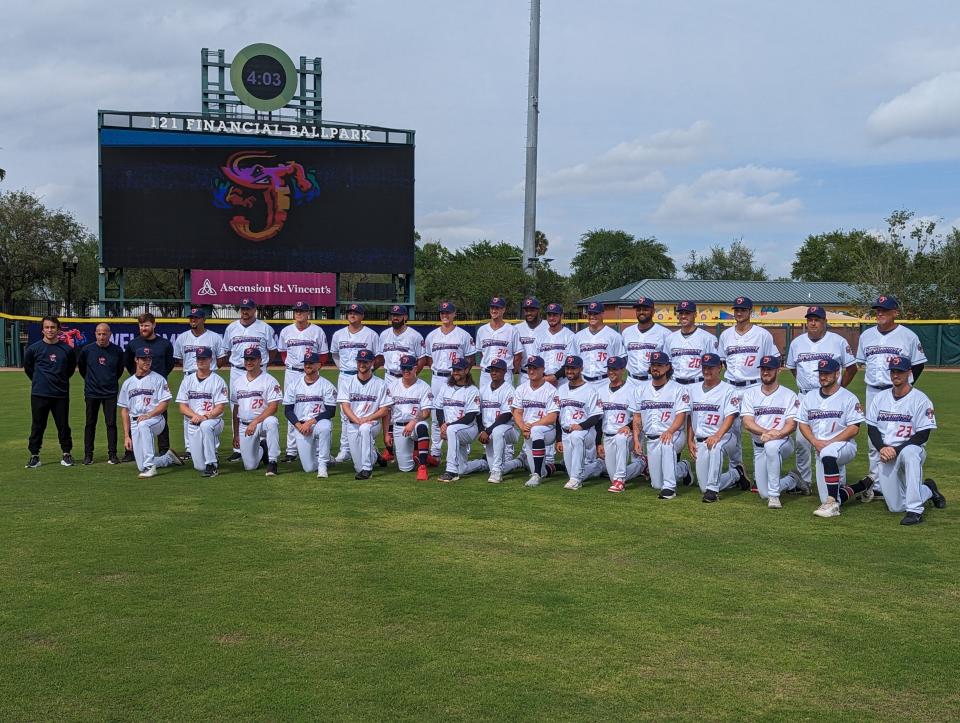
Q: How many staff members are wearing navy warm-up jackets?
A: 3